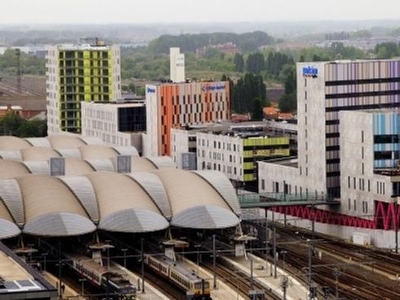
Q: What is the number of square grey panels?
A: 3